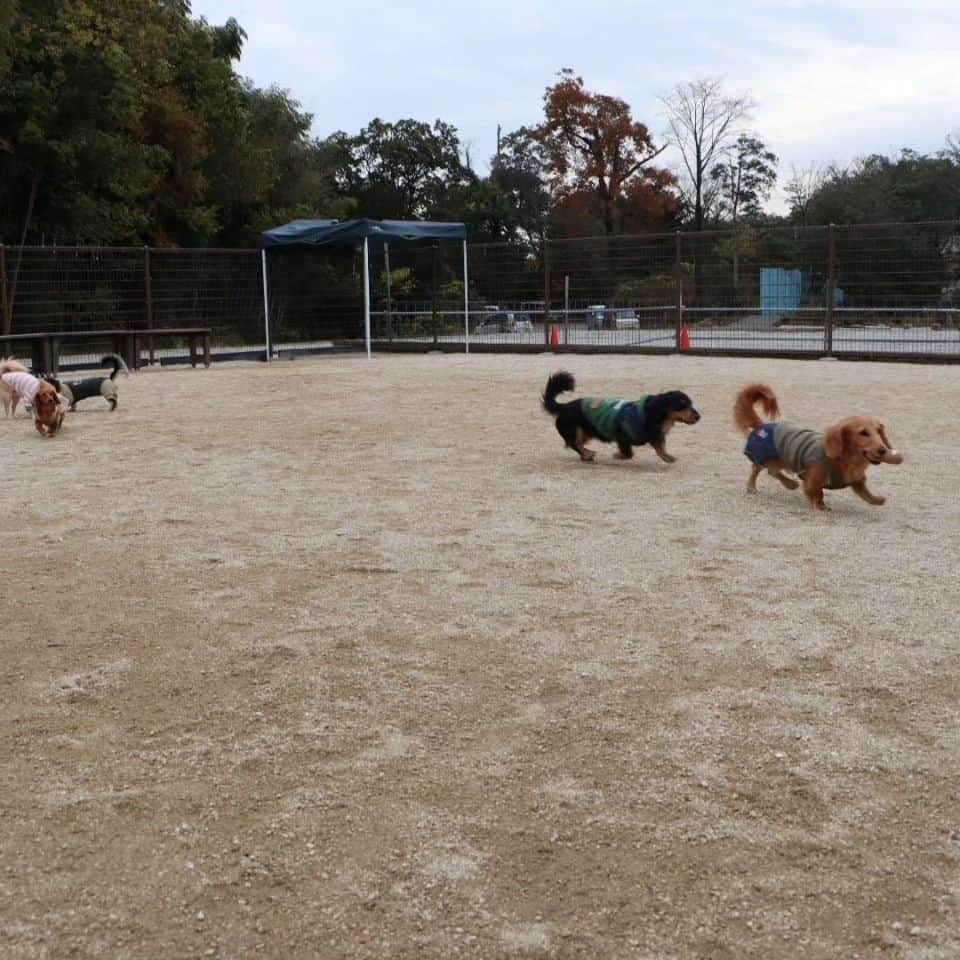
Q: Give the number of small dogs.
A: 5